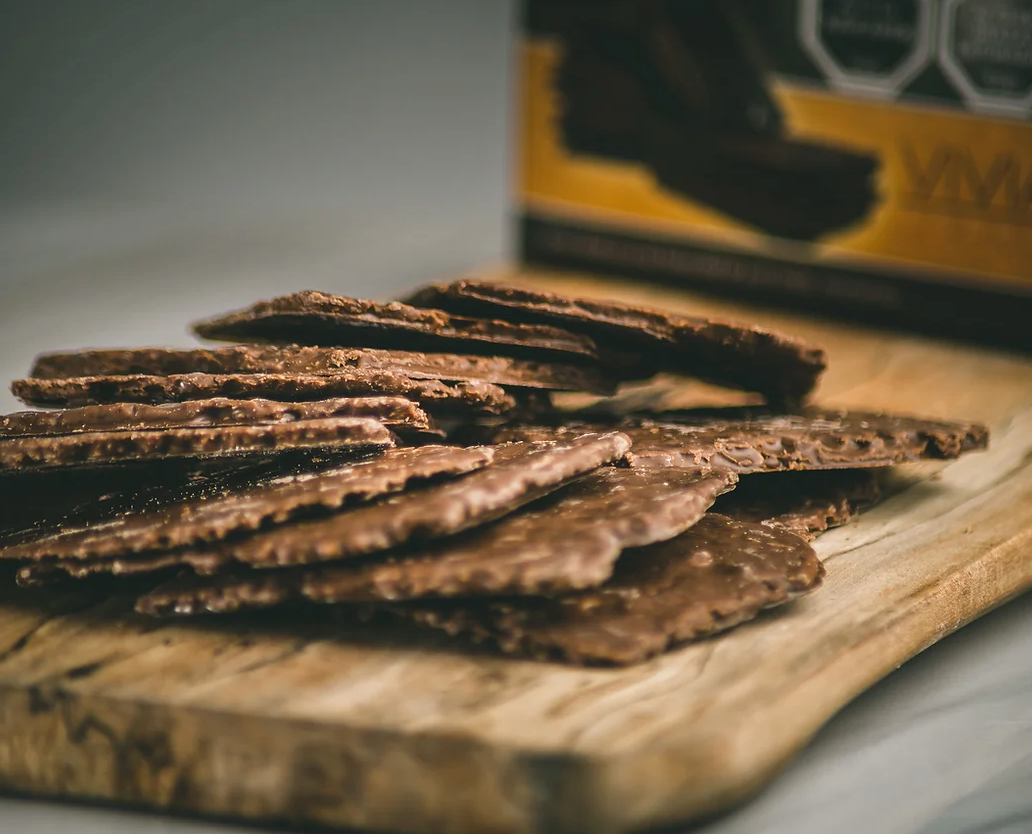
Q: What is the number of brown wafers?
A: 12